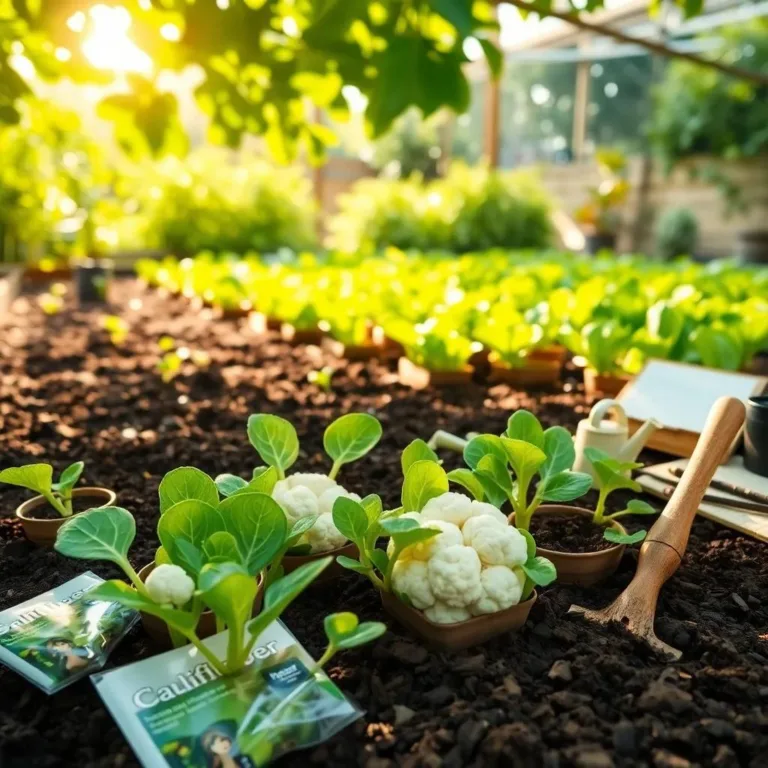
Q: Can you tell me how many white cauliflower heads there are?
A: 3